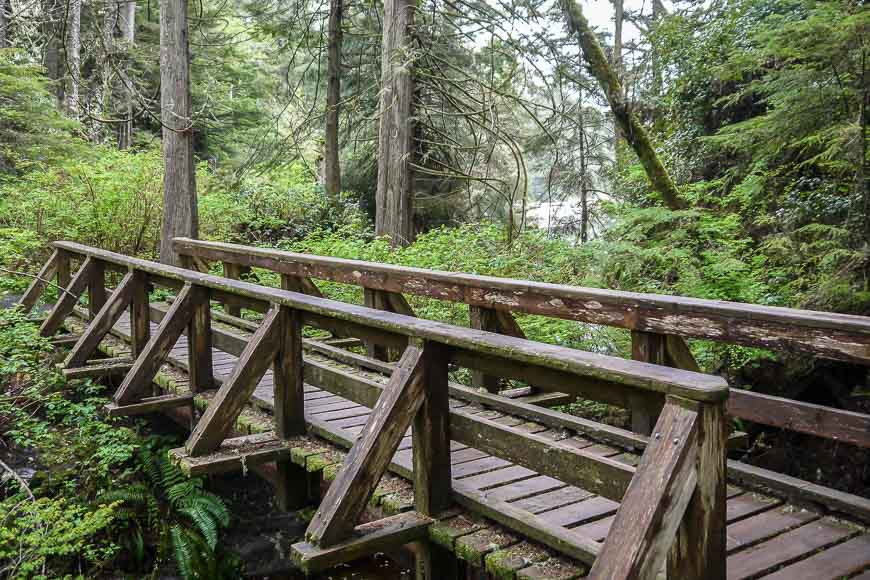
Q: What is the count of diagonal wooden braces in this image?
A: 12